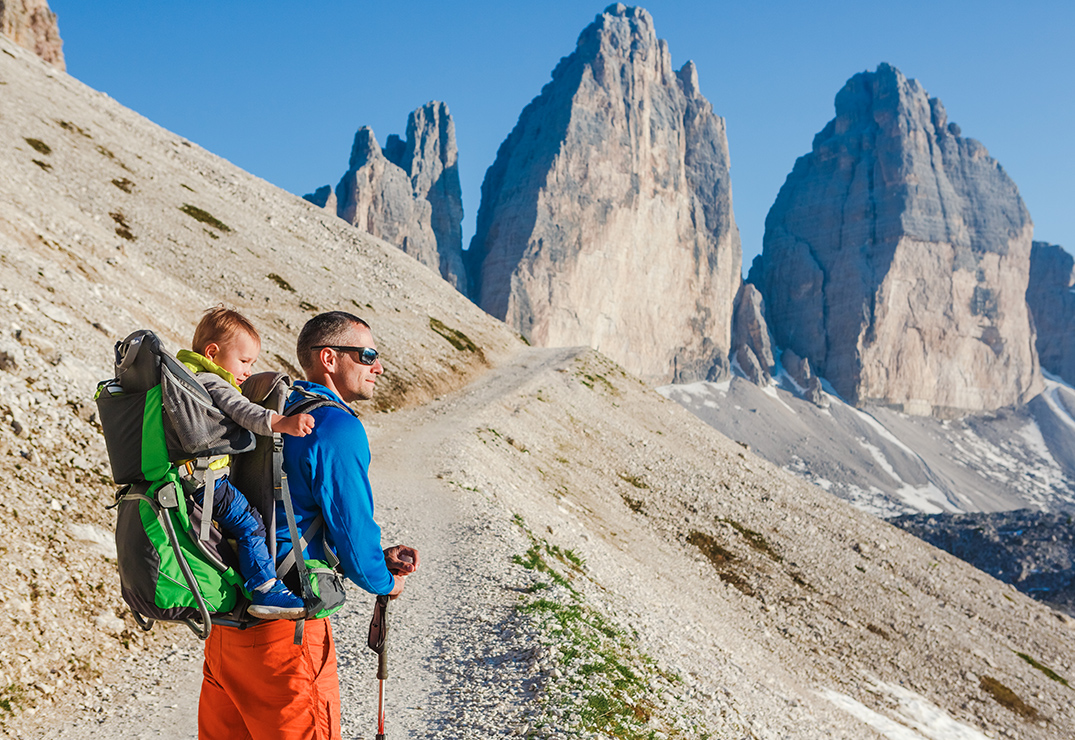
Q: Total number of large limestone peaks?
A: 3